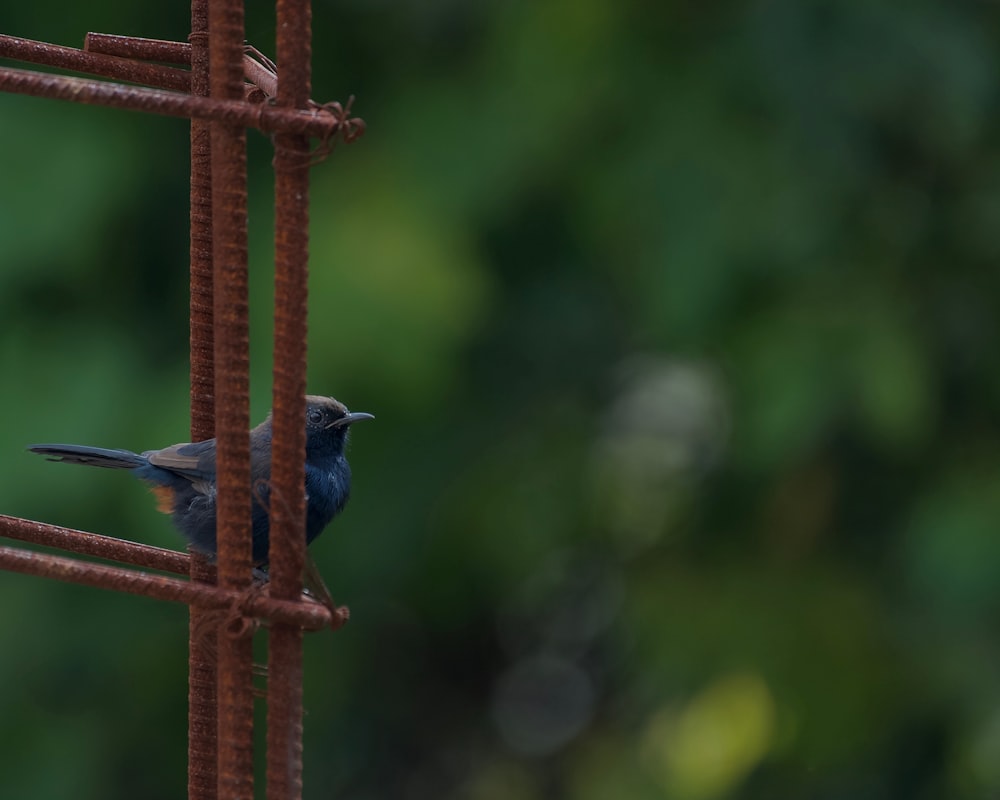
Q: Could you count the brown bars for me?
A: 8